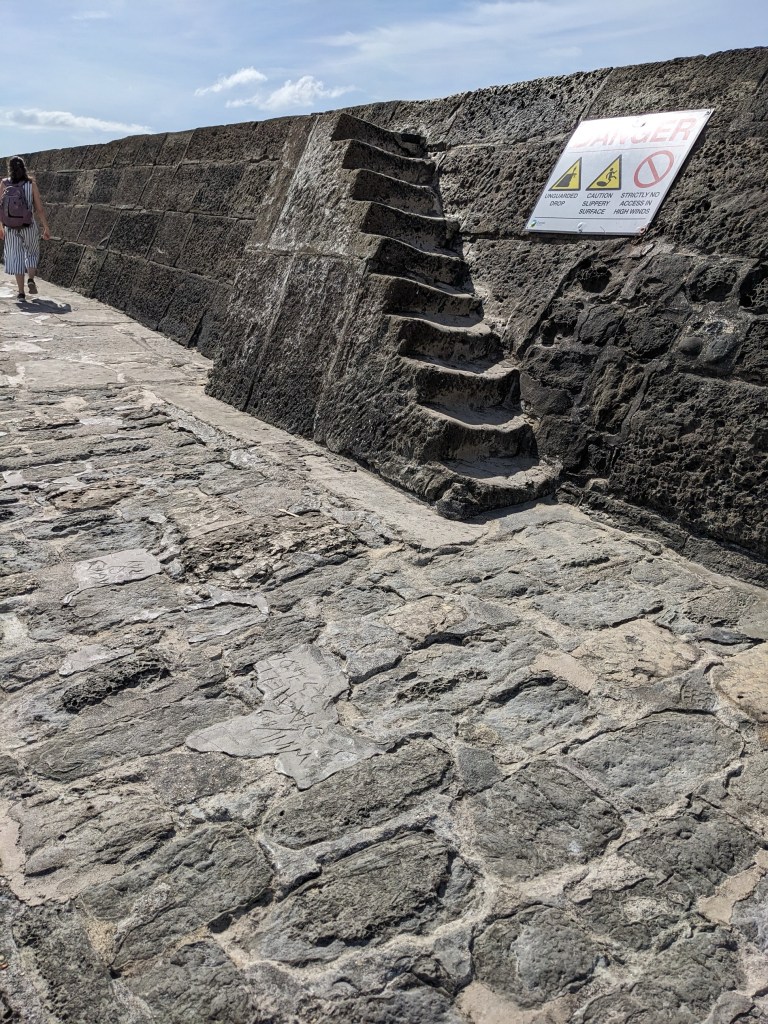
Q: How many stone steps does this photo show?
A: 10